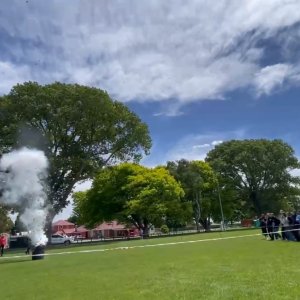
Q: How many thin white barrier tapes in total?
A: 1